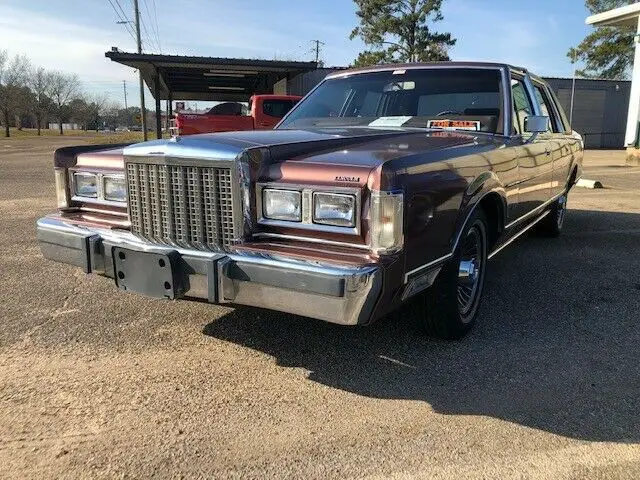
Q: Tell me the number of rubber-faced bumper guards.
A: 2